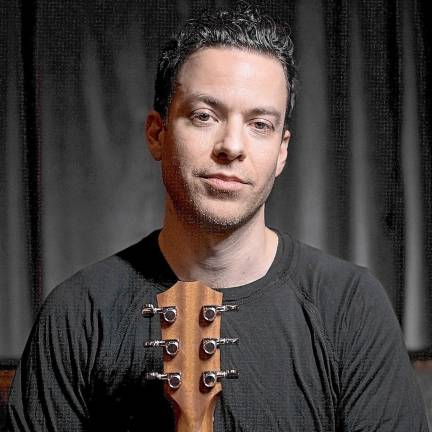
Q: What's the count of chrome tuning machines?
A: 6